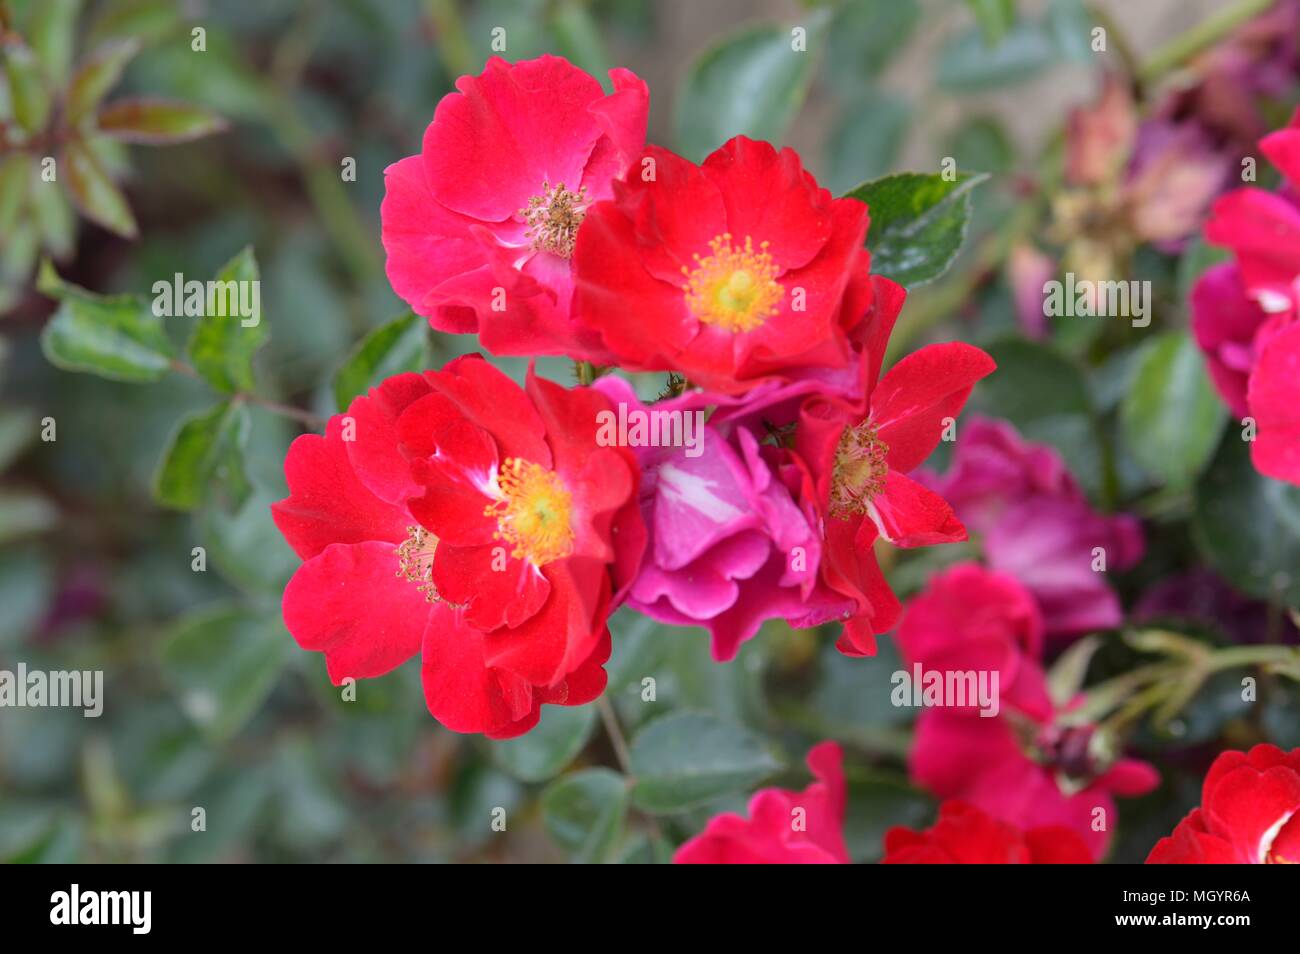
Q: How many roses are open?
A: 5